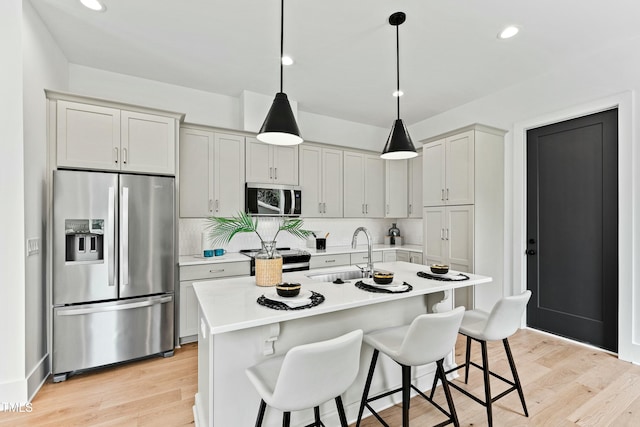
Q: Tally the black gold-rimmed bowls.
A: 3